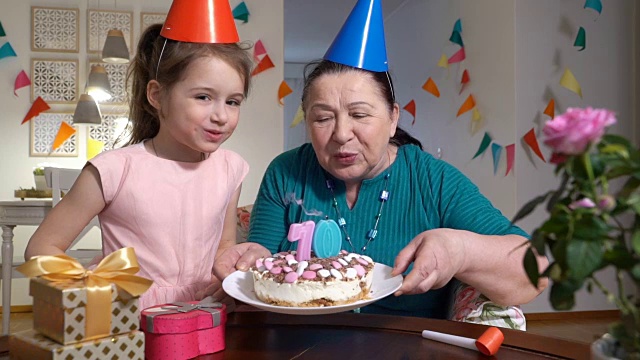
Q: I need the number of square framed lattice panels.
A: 7